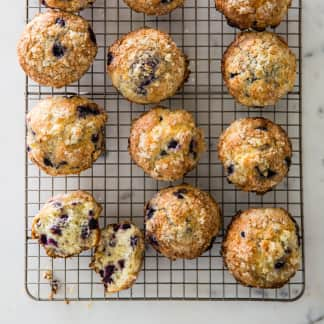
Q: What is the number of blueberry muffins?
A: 12